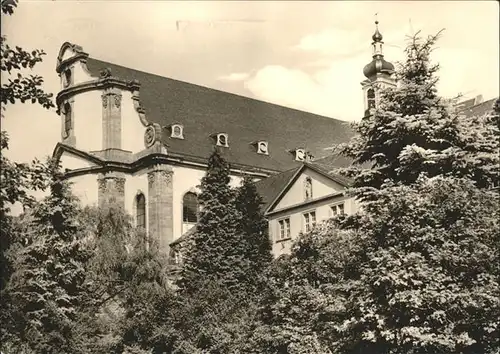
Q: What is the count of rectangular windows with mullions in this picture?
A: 3